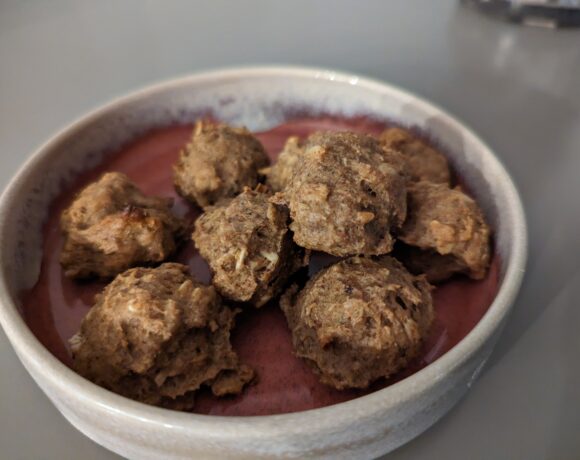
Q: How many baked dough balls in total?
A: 9